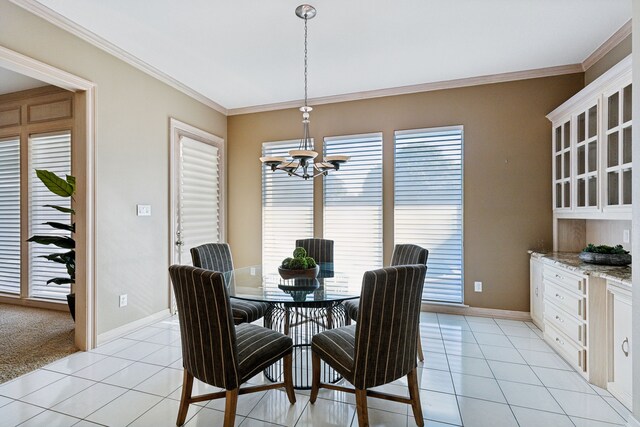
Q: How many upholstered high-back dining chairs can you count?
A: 5